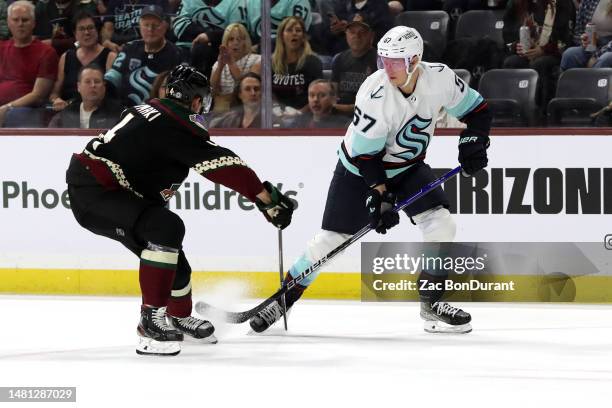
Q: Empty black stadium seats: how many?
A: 5